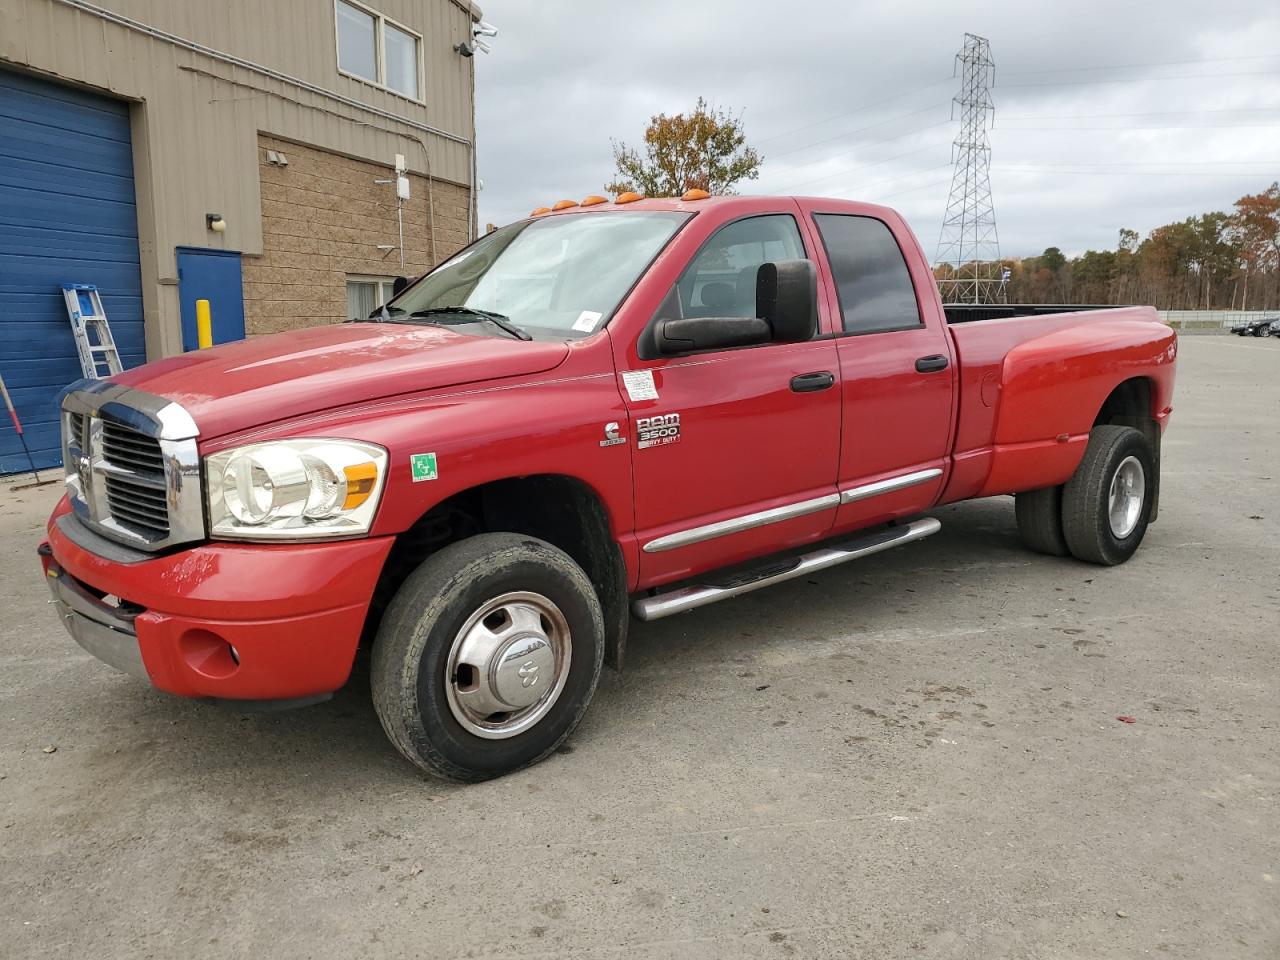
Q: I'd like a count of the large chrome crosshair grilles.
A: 1